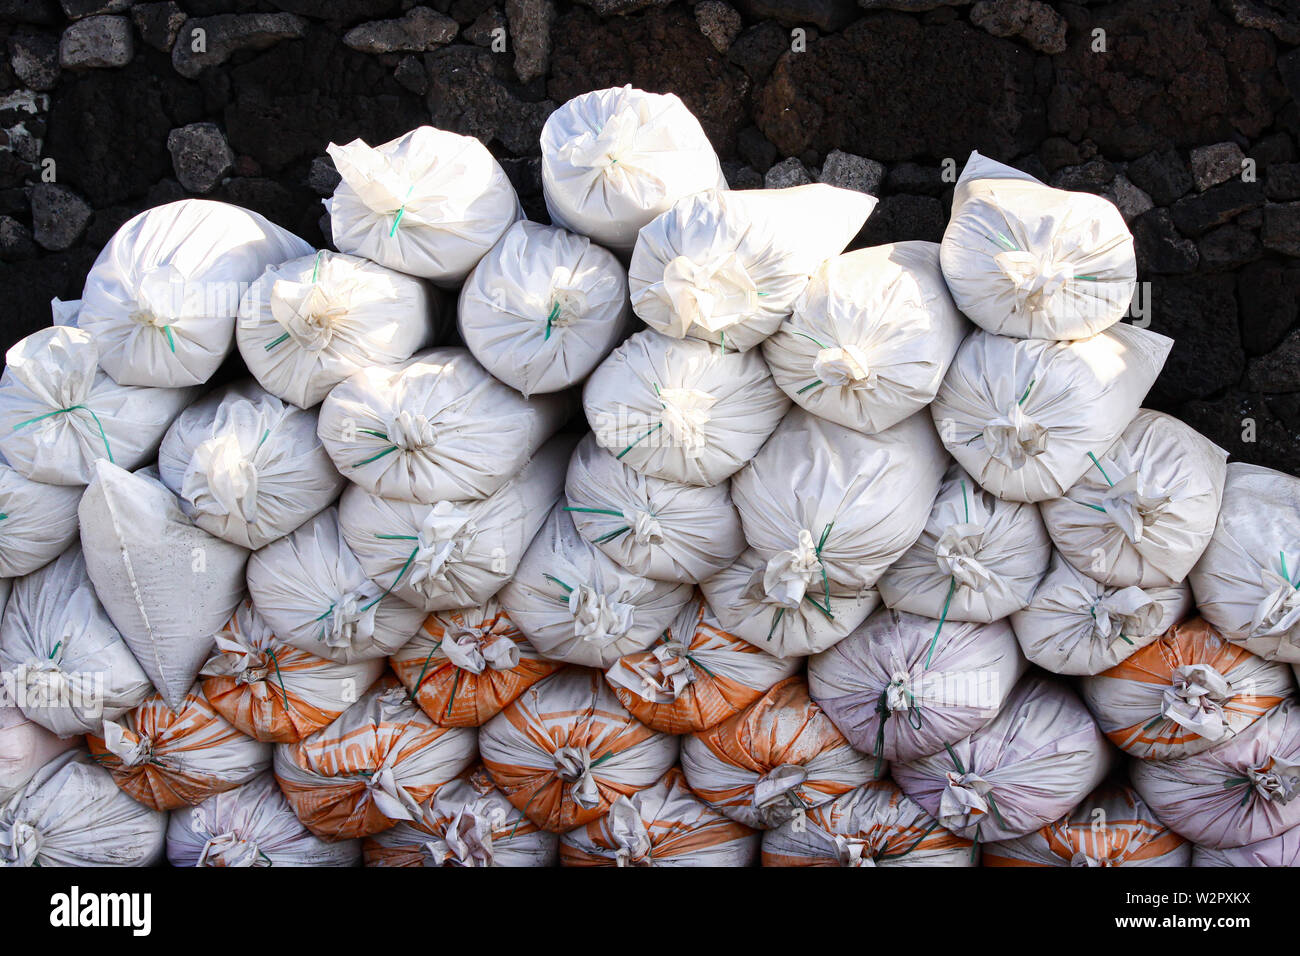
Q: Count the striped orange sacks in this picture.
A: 12